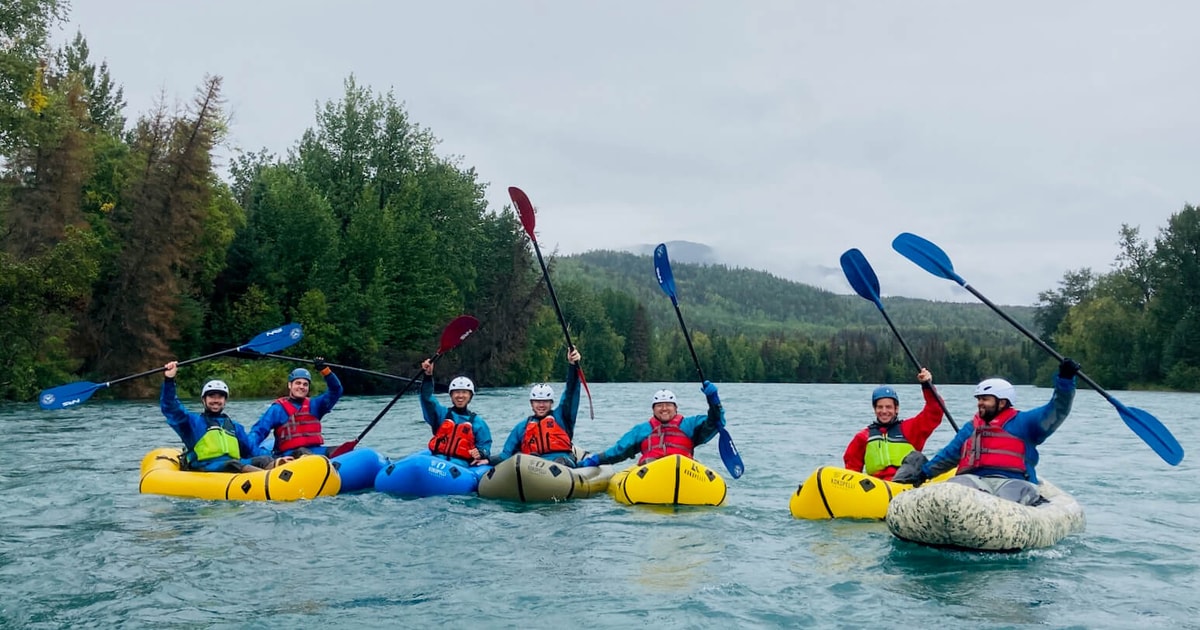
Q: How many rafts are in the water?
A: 7